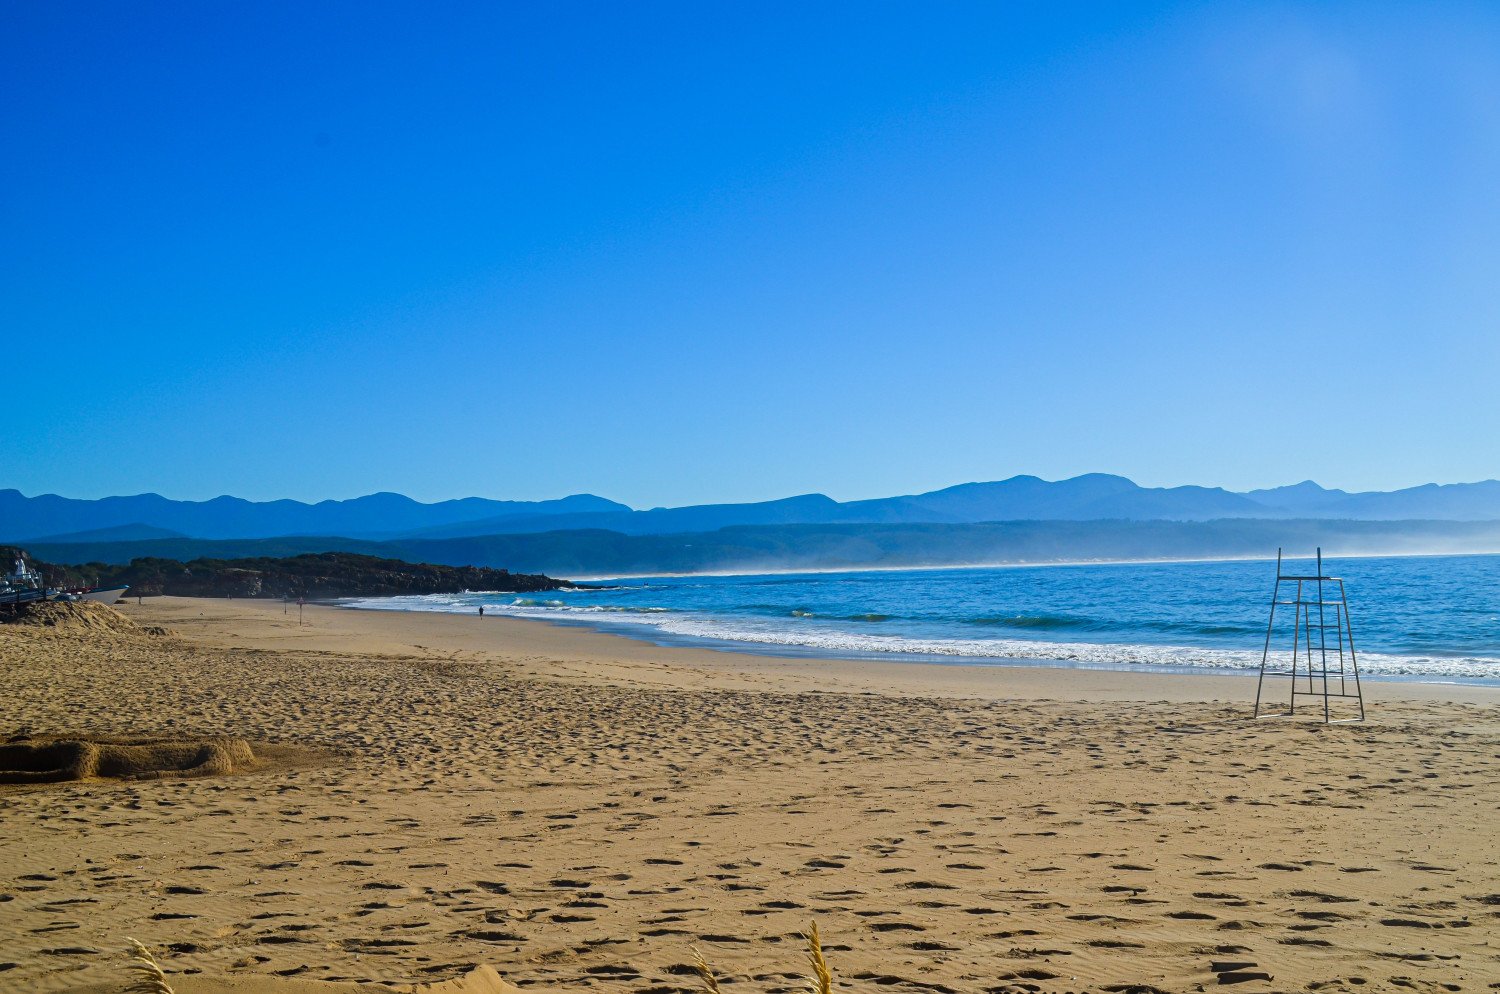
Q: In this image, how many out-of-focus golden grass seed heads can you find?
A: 3